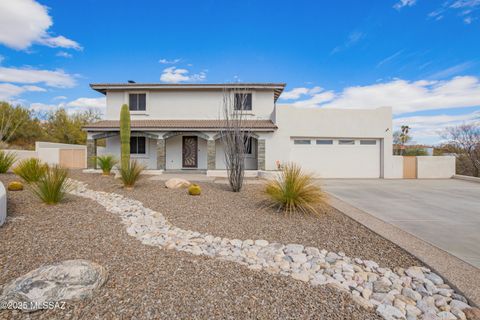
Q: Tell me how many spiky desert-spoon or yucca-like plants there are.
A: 6